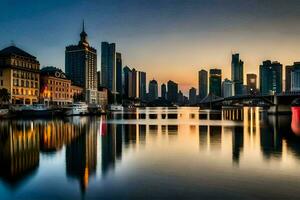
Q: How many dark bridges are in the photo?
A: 1